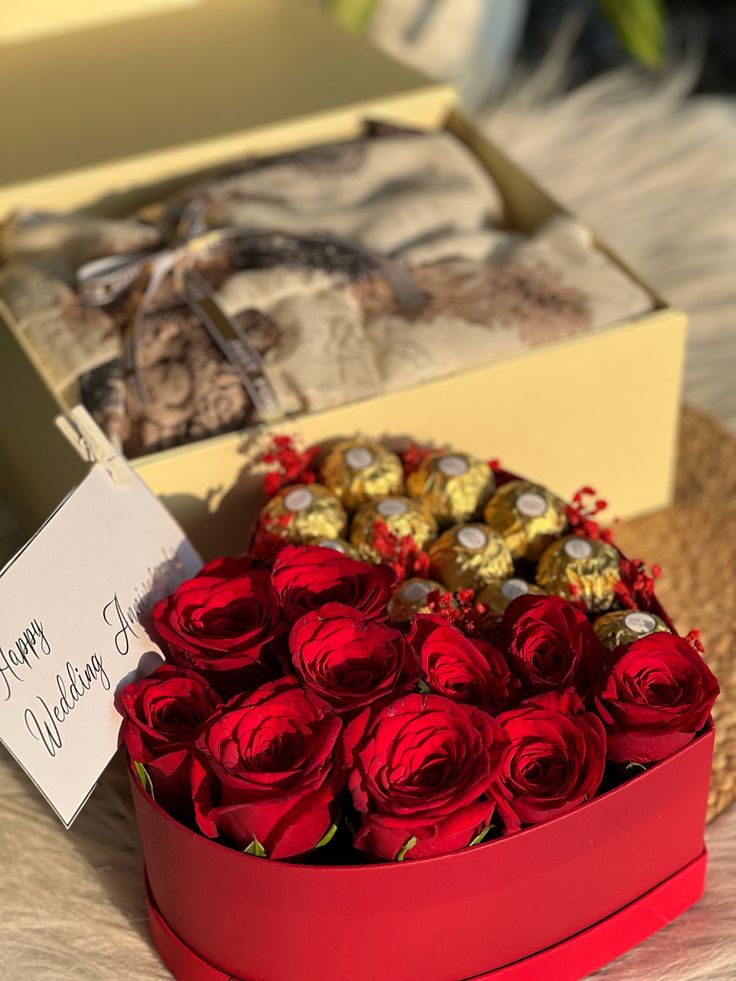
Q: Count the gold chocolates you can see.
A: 11